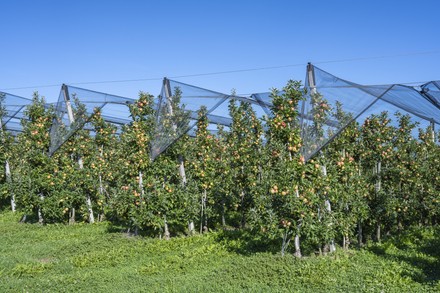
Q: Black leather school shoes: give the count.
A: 0